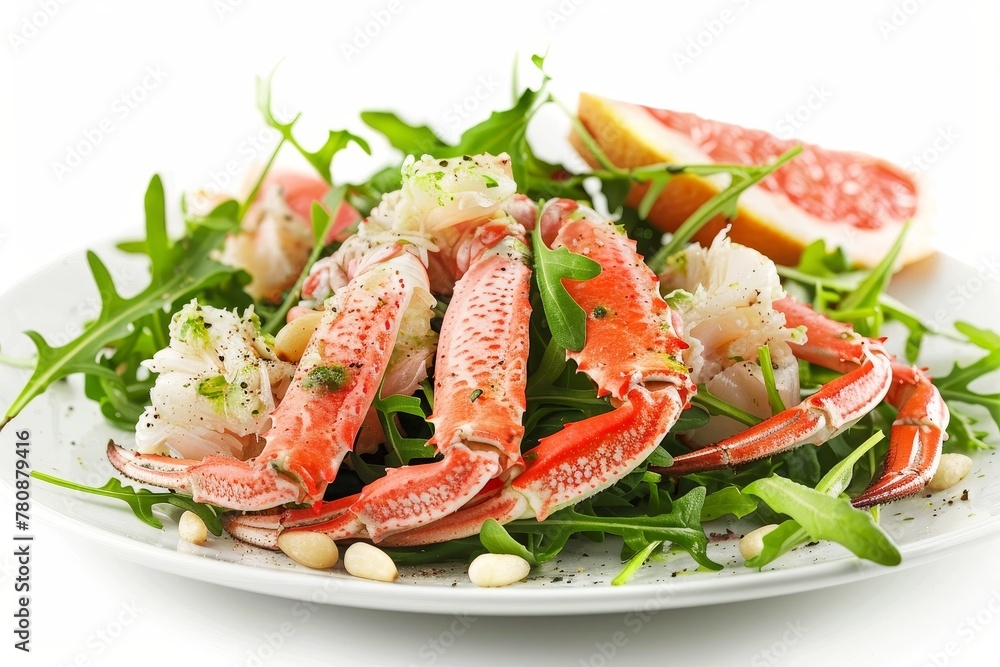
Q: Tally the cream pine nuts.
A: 7